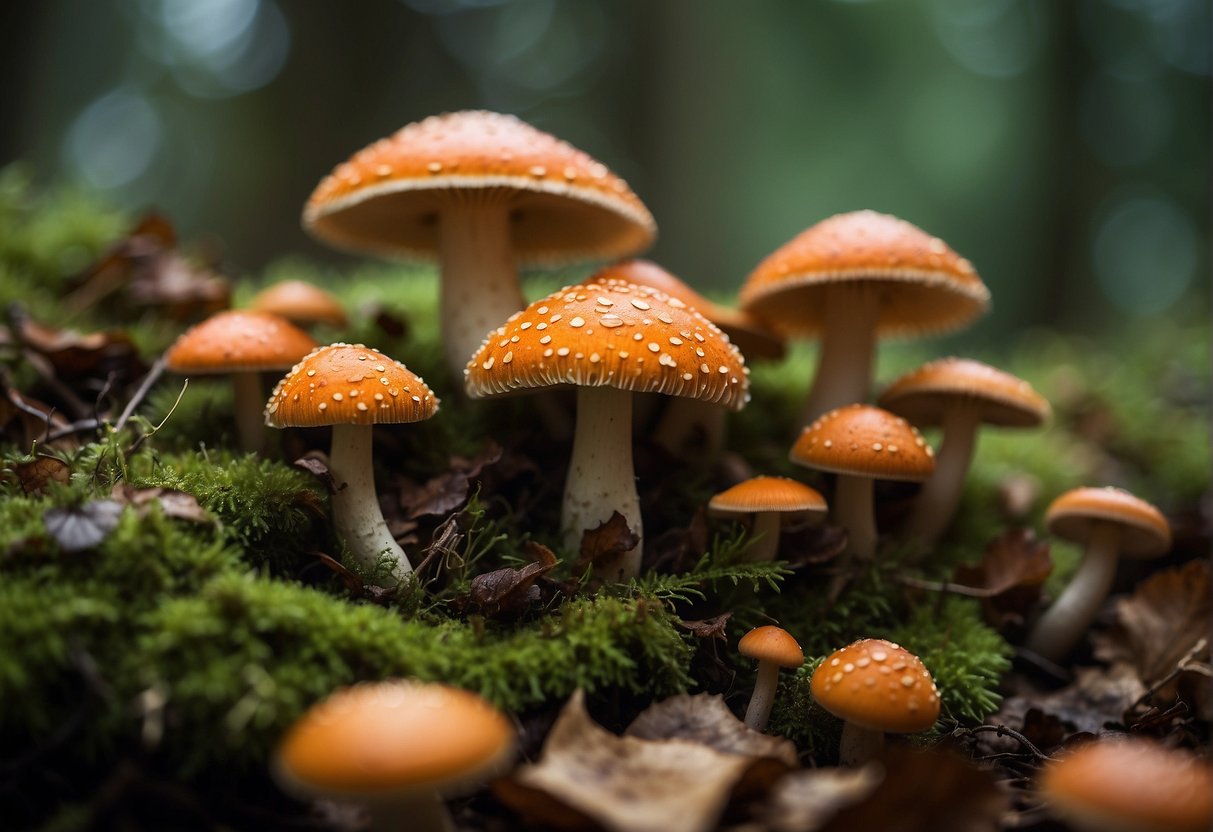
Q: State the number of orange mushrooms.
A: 15